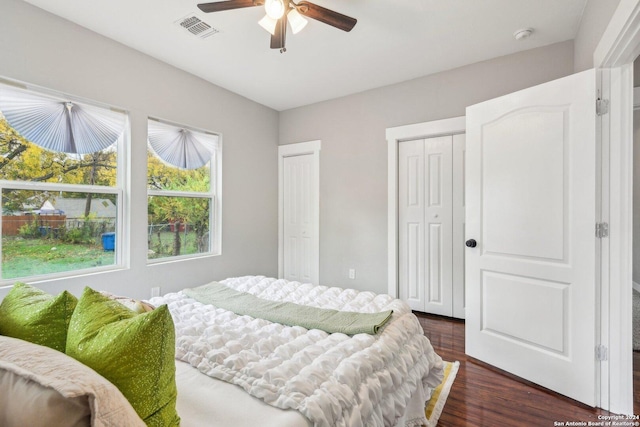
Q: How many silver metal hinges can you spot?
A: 3